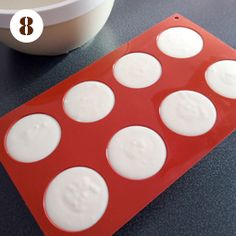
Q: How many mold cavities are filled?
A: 8